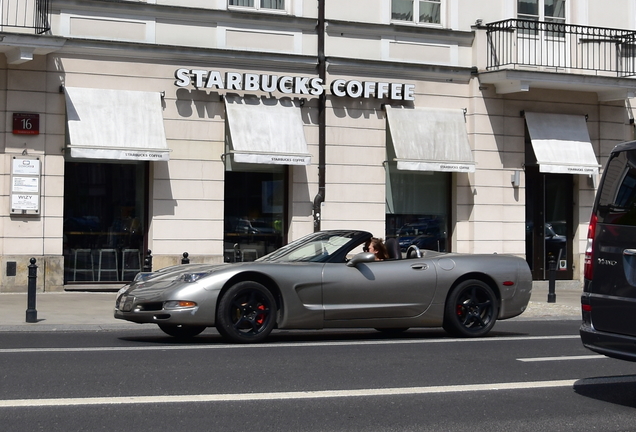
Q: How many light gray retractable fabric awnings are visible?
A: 4